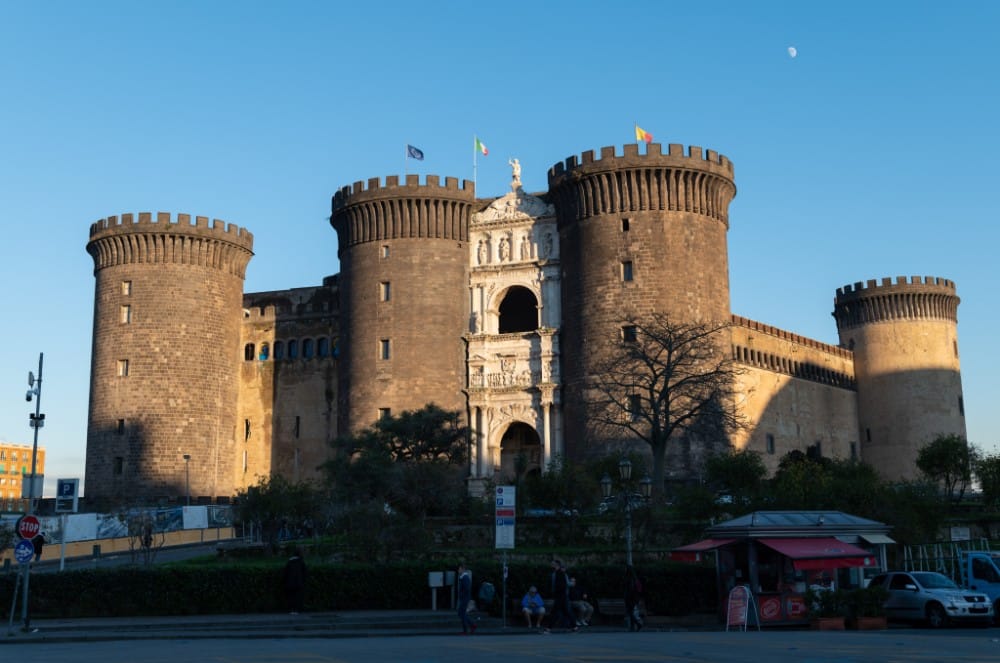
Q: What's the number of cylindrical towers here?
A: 4